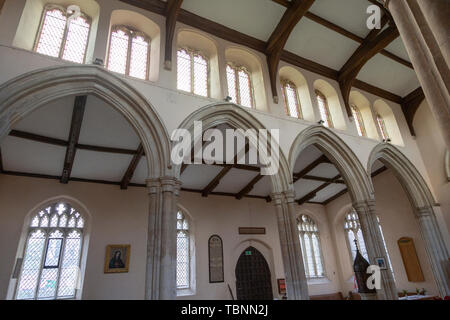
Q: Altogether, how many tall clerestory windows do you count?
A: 8